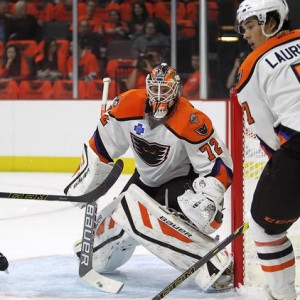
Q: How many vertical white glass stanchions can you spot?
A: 3